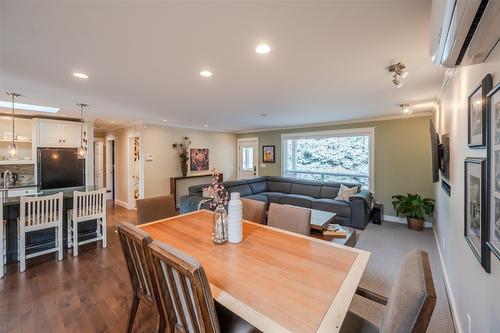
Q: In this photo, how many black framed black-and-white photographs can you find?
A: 3